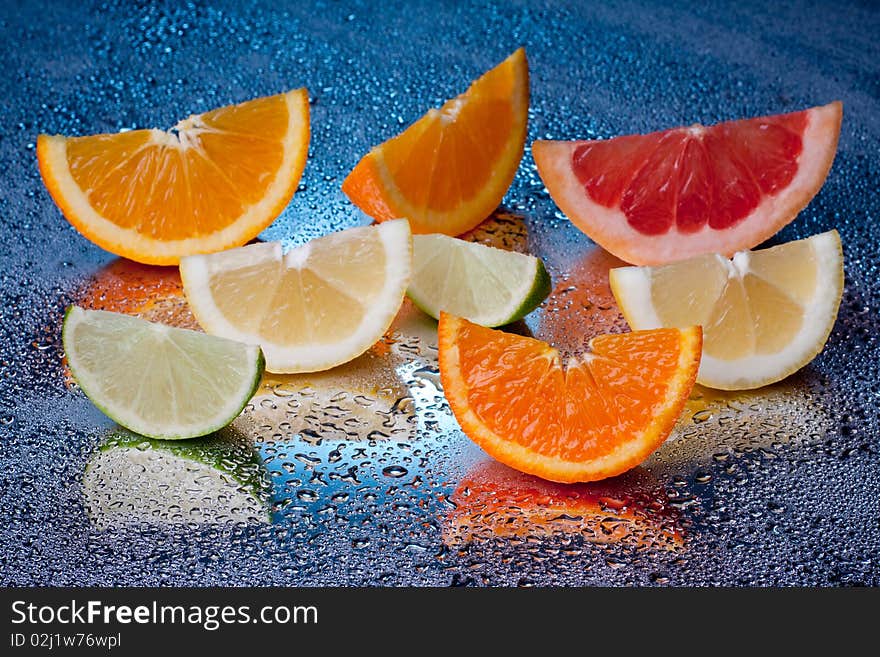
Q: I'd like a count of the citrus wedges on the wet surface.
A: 8